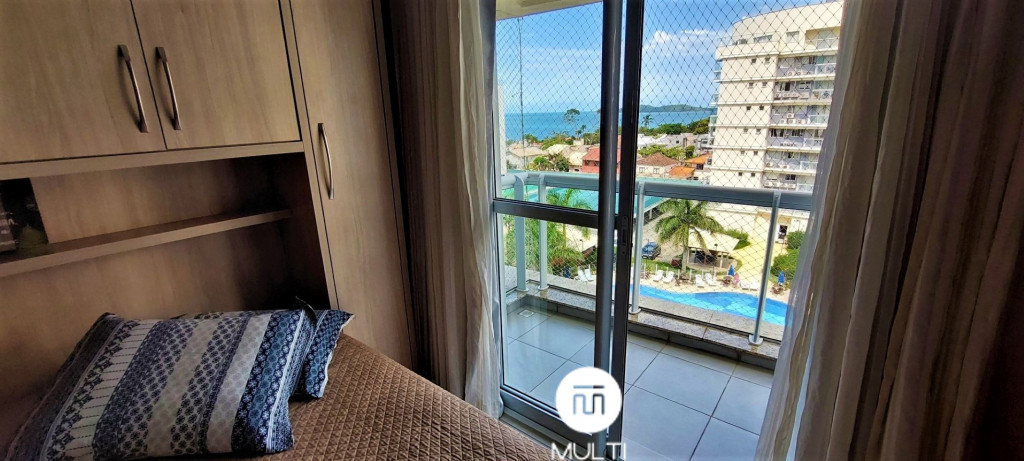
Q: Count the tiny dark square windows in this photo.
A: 12